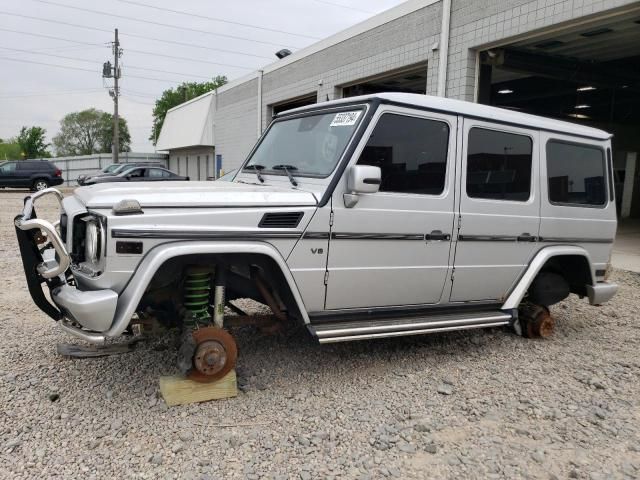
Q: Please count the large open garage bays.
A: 3